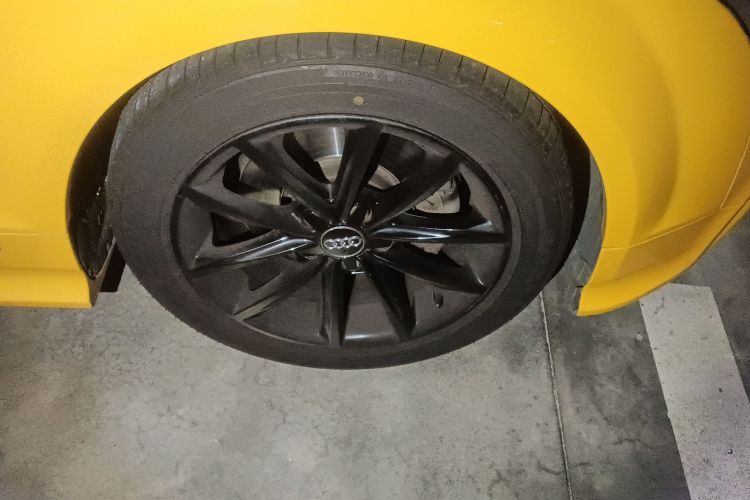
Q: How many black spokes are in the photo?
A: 10